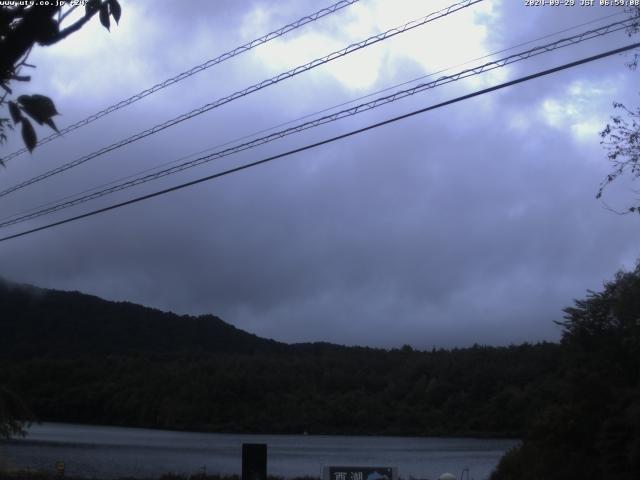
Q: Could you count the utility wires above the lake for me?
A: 5